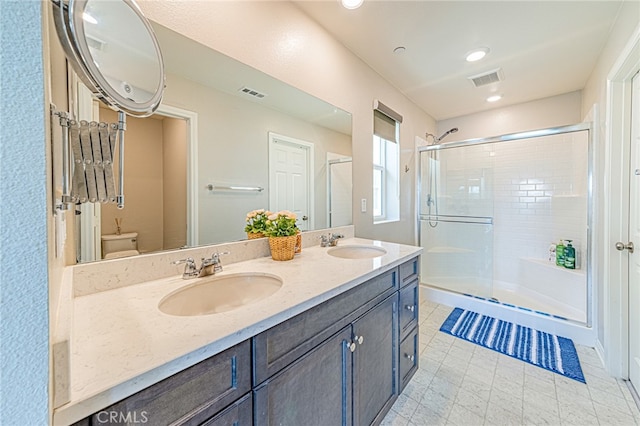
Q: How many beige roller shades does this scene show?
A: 1